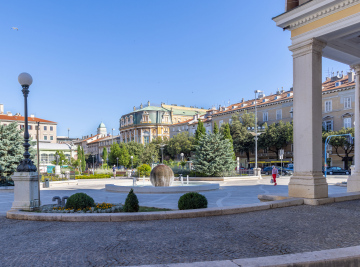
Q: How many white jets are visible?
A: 4